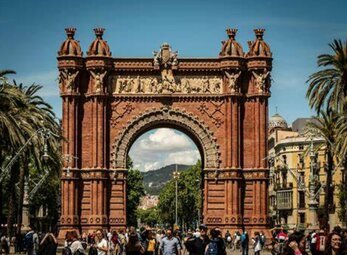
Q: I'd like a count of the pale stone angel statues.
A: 4